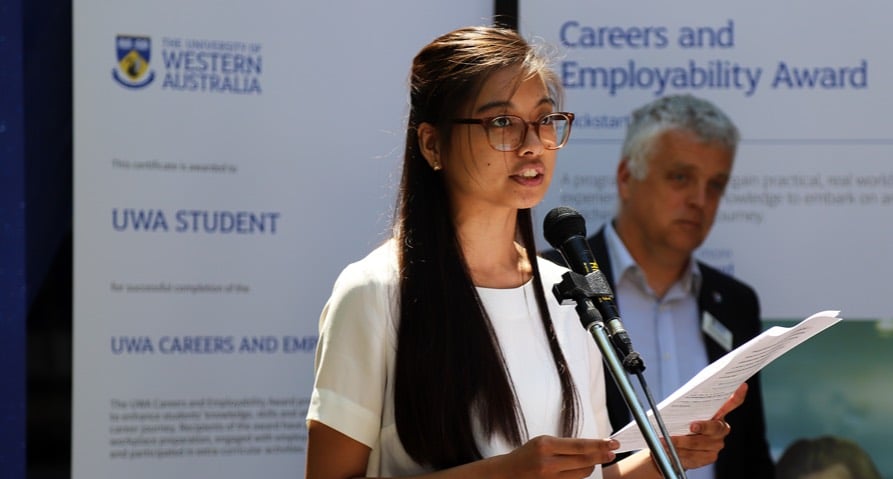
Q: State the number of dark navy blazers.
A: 1